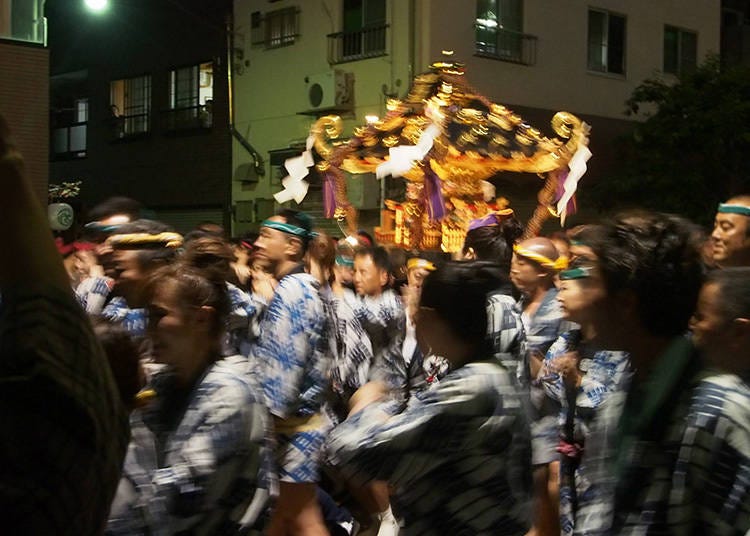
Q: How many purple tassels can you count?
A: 3